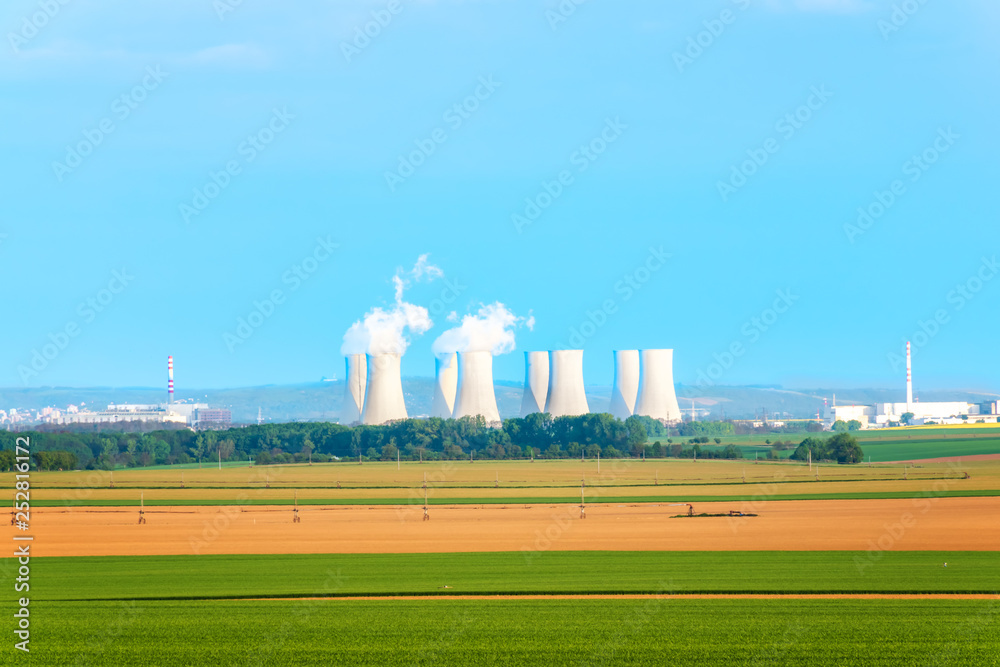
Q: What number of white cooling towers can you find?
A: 8